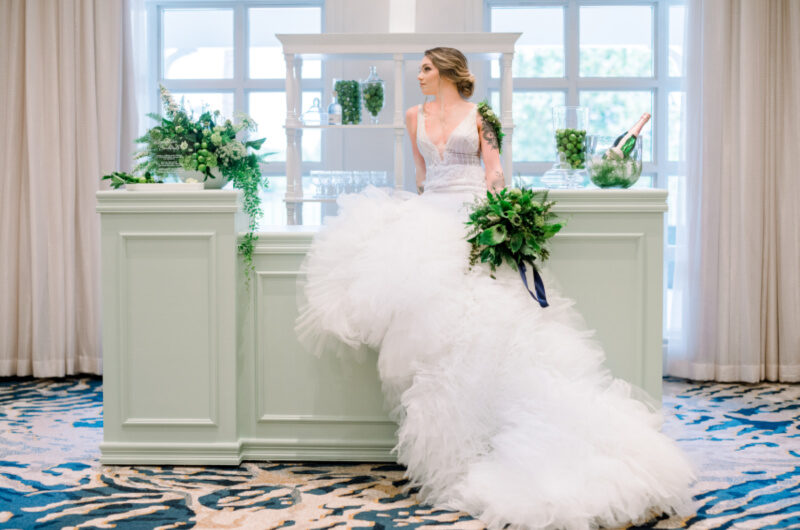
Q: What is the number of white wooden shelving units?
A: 1